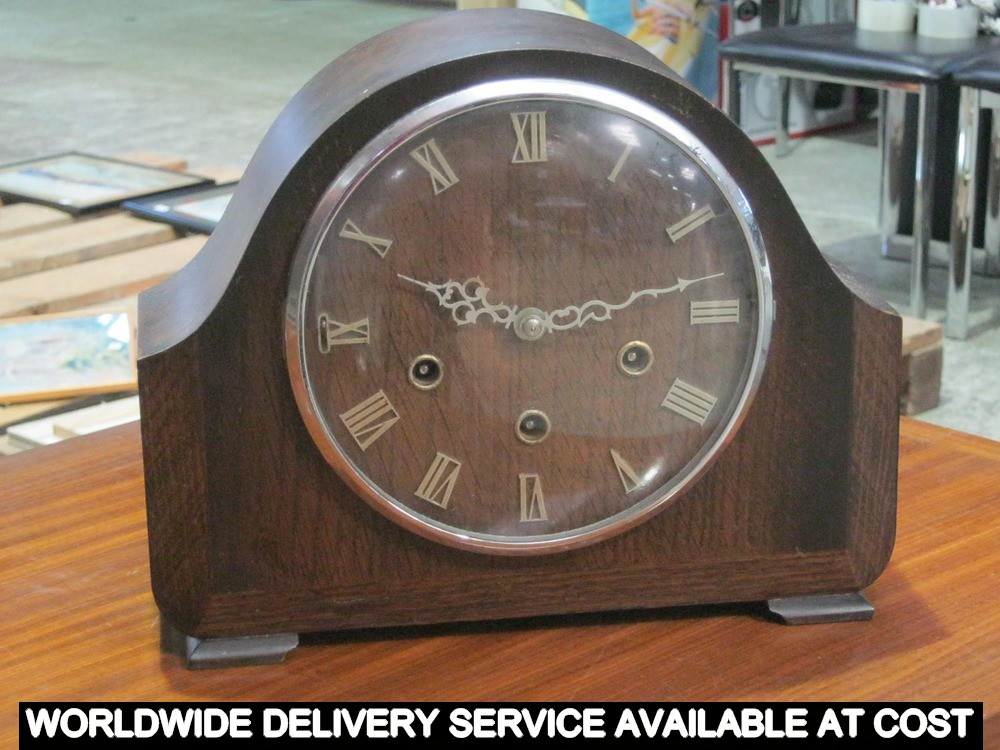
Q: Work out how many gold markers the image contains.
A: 12